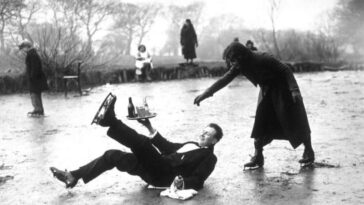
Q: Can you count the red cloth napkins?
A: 0